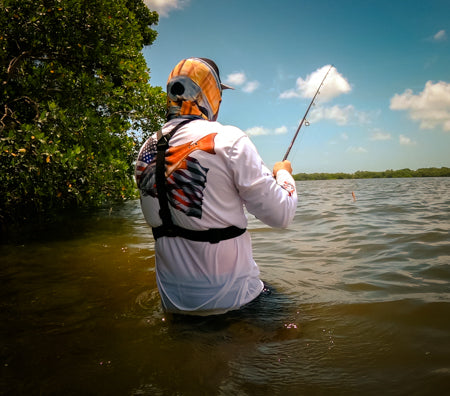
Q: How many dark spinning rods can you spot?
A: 1